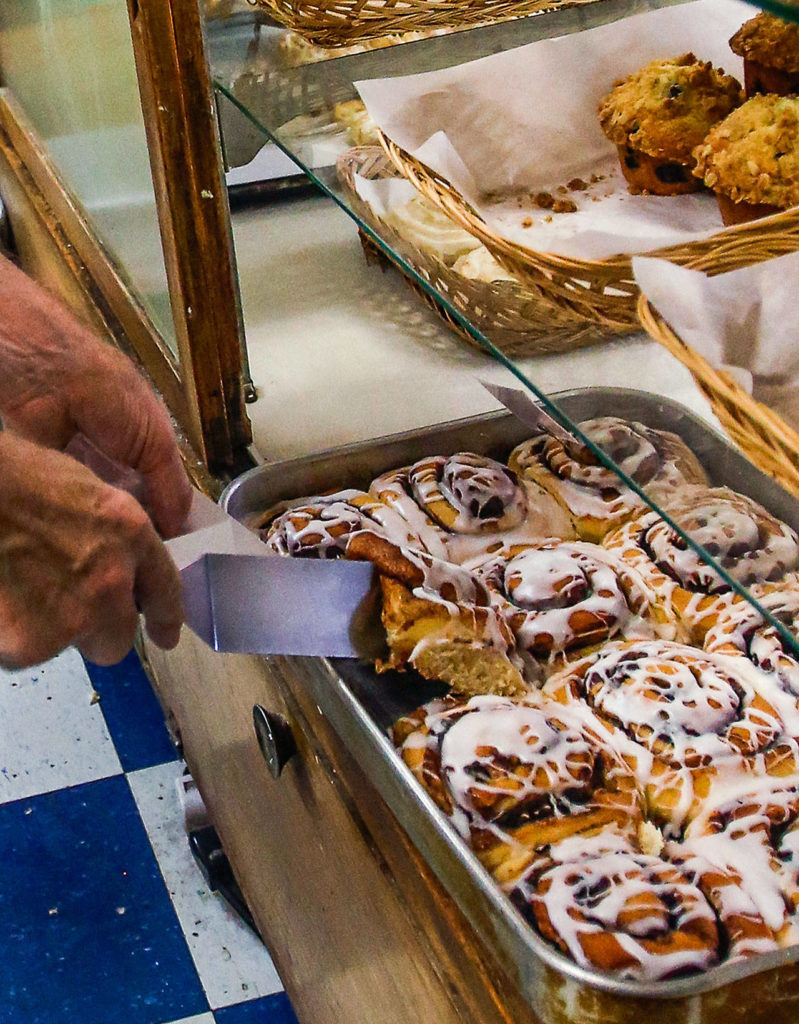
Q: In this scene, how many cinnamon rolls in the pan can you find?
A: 11